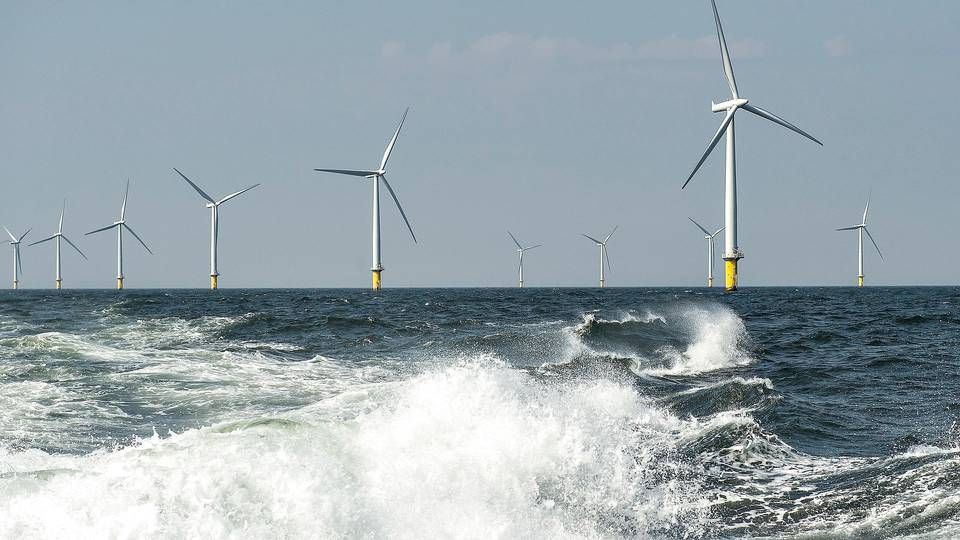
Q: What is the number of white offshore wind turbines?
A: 10